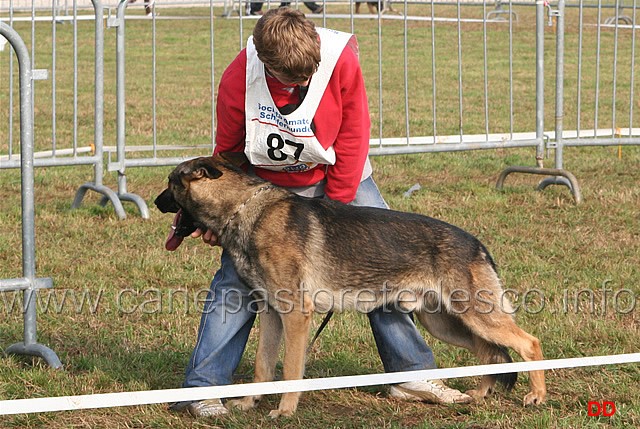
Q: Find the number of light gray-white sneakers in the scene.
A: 2